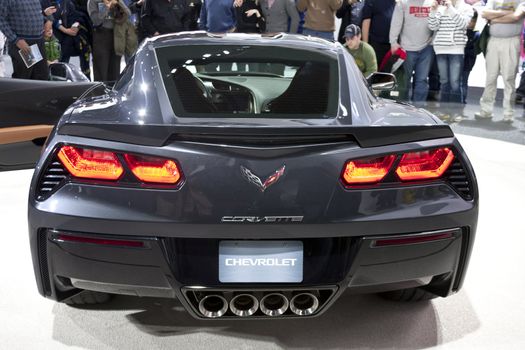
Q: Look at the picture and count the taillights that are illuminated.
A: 4